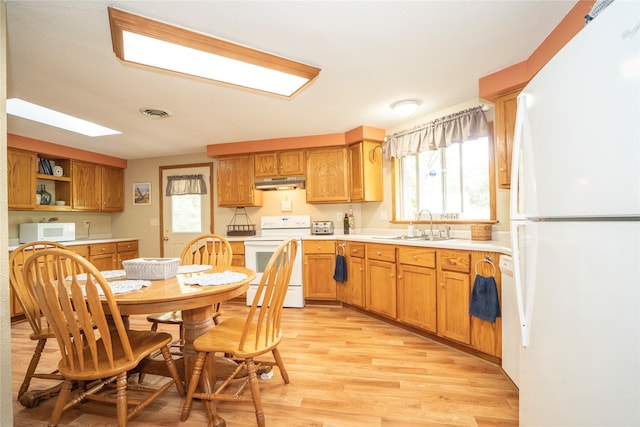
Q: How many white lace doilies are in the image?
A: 4